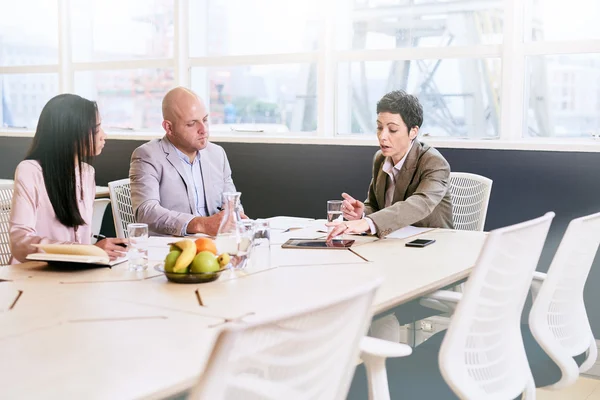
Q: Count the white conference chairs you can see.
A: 6